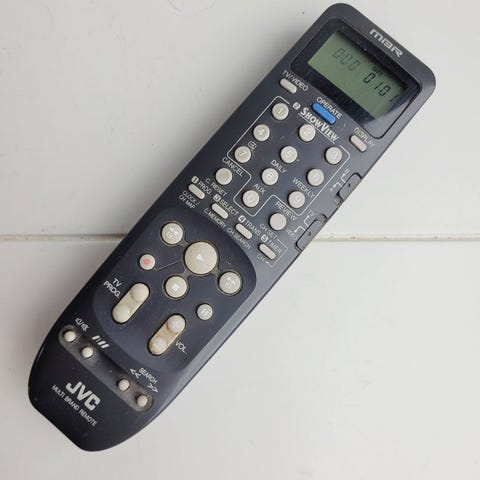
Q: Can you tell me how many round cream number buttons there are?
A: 10